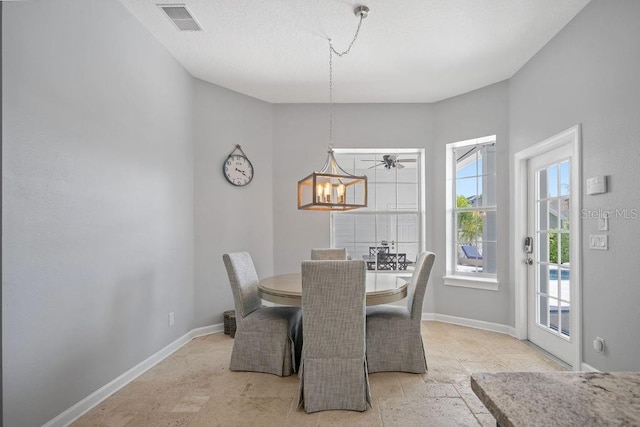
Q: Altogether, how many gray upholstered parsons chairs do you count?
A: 4